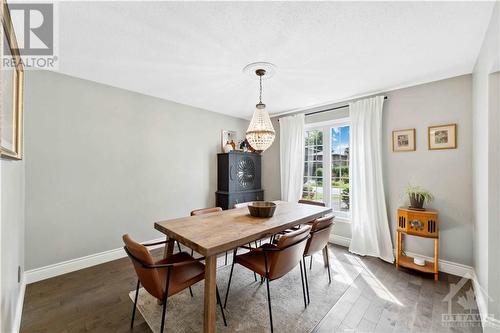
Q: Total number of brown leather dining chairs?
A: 6